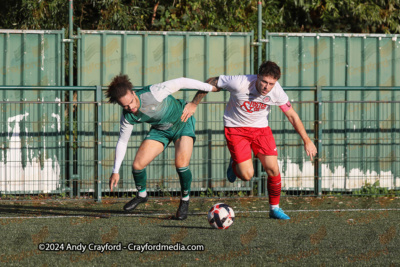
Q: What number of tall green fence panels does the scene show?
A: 3